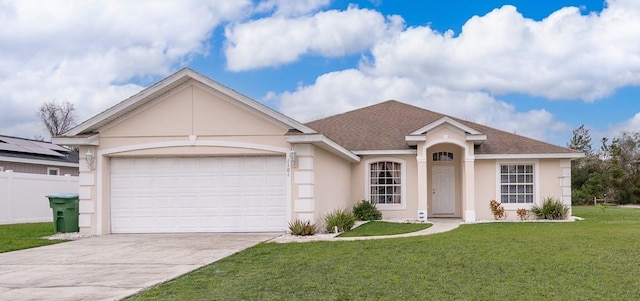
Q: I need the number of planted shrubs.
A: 6